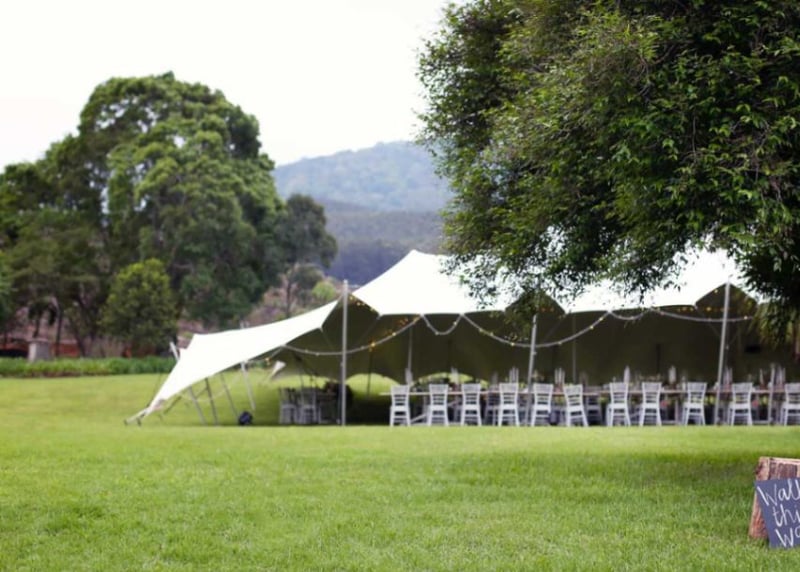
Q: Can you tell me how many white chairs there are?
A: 11